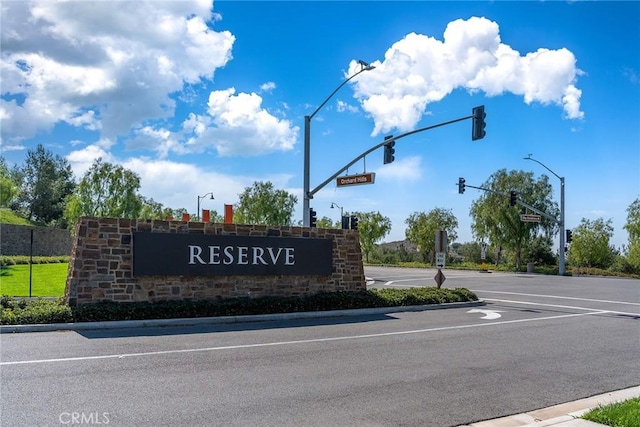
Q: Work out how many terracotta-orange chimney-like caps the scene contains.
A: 4